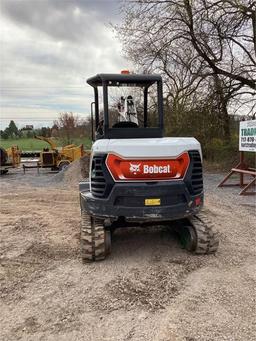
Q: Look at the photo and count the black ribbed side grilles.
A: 2